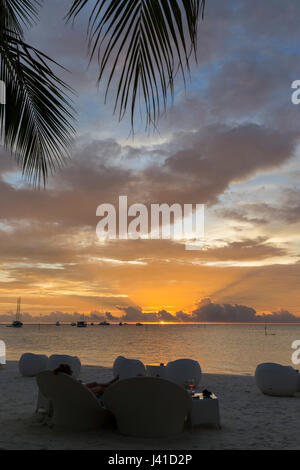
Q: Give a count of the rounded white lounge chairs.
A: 7